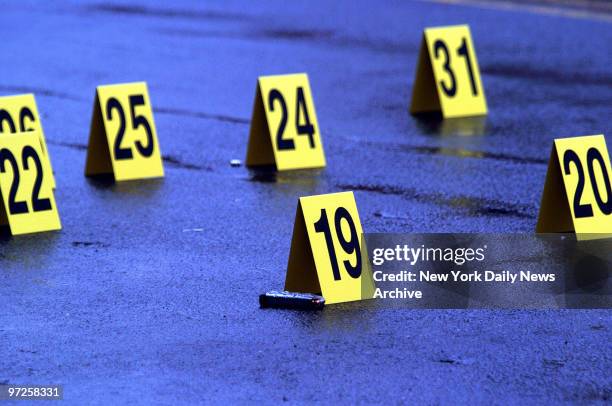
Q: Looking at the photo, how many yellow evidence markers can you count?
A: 7